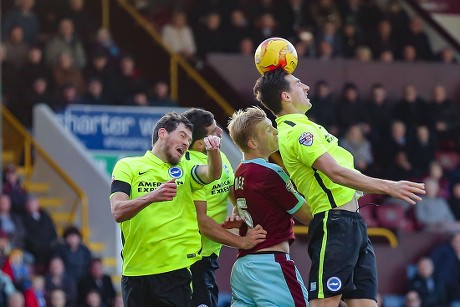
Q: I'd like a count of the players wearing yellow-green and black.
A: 3